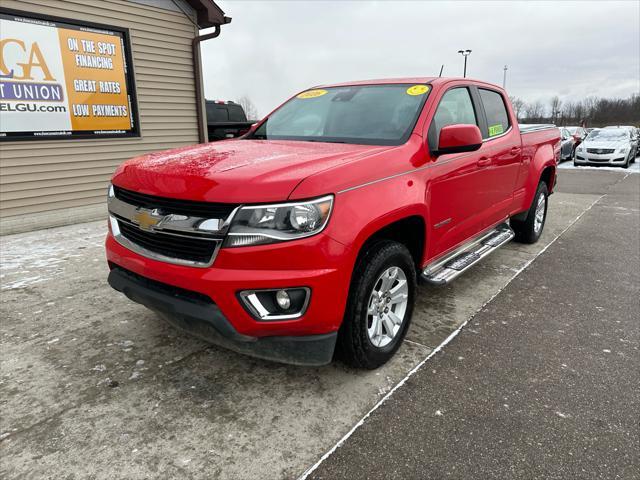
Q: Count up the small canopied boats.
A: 0